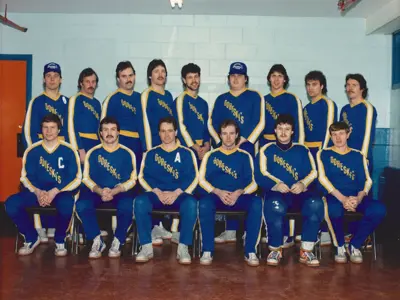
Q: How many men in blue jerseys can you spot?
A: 15